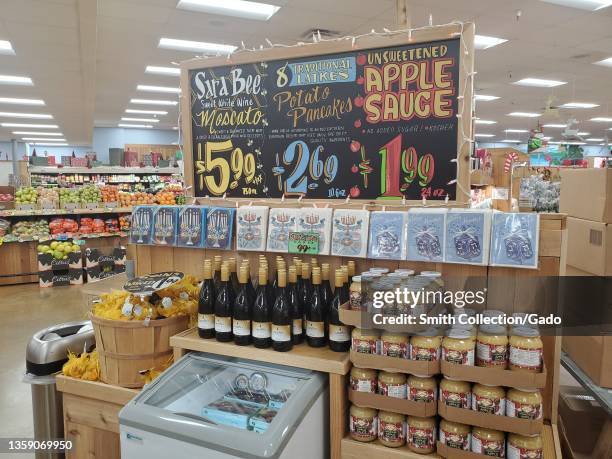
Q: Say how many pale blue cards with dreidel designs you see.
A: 4